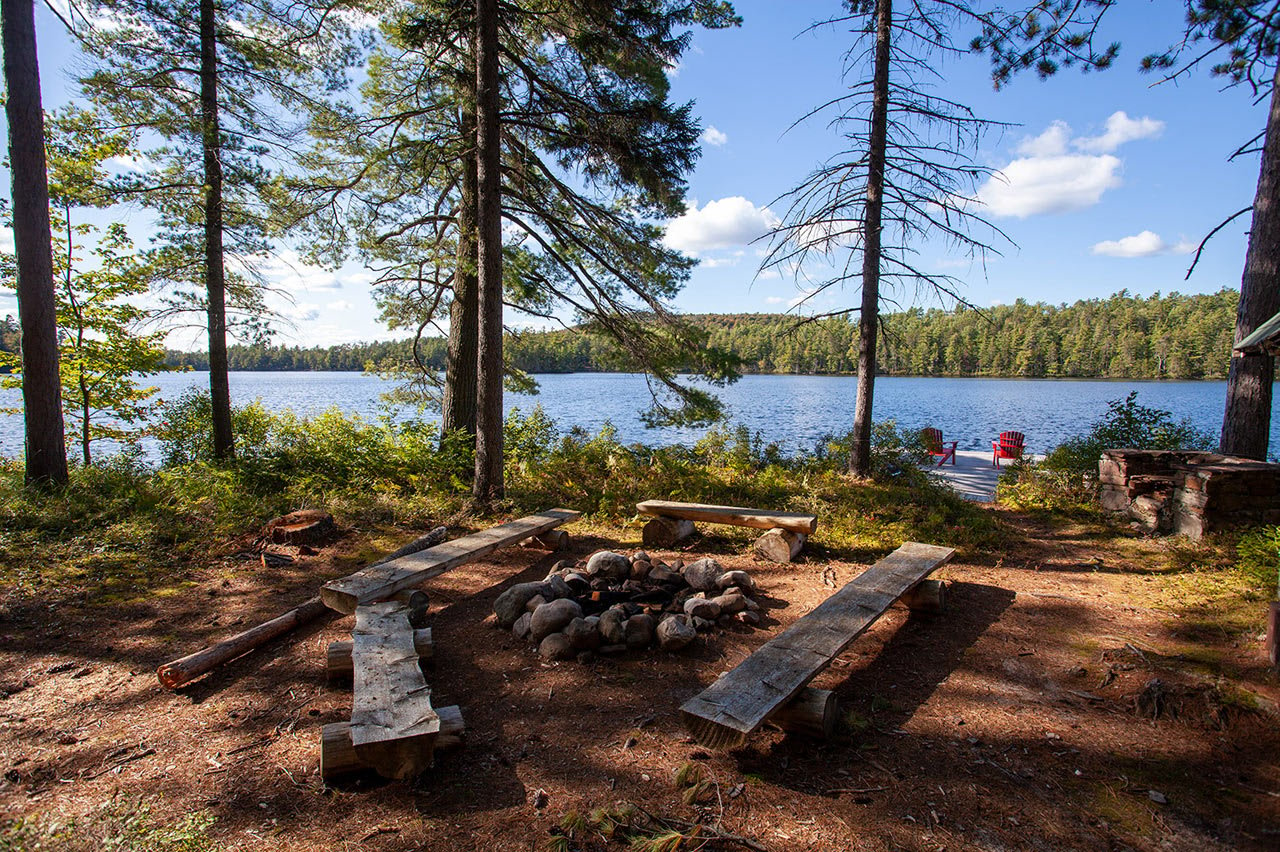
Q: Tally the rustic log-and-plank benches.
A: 4